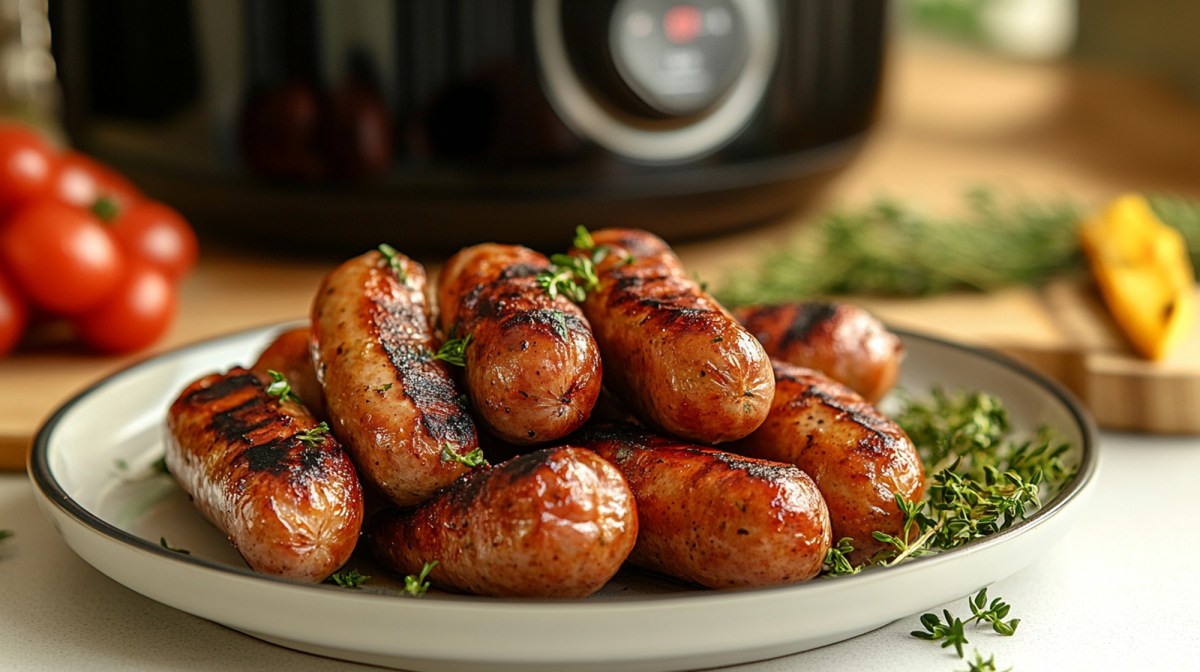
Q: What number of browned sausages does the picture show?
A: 9